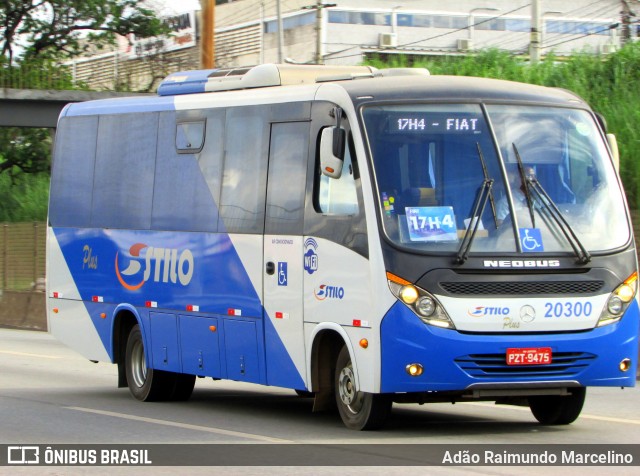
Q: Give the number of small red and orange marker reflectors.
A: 11